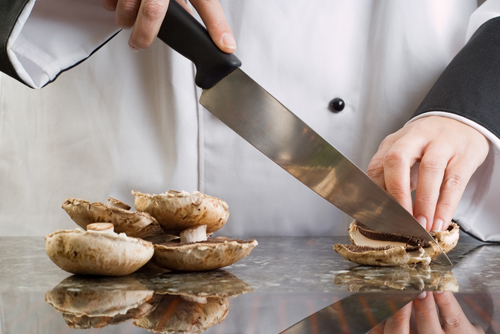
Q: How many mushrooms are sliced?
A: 1